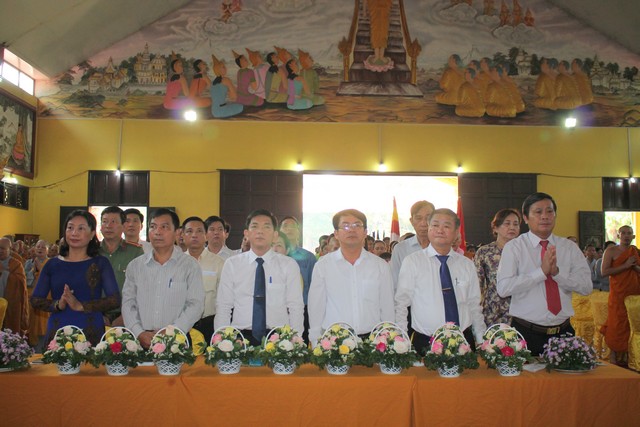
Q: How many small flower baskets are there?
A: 9